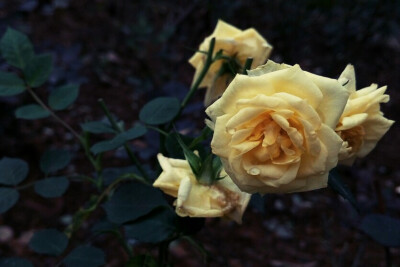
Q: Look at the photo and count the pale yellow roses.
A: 4